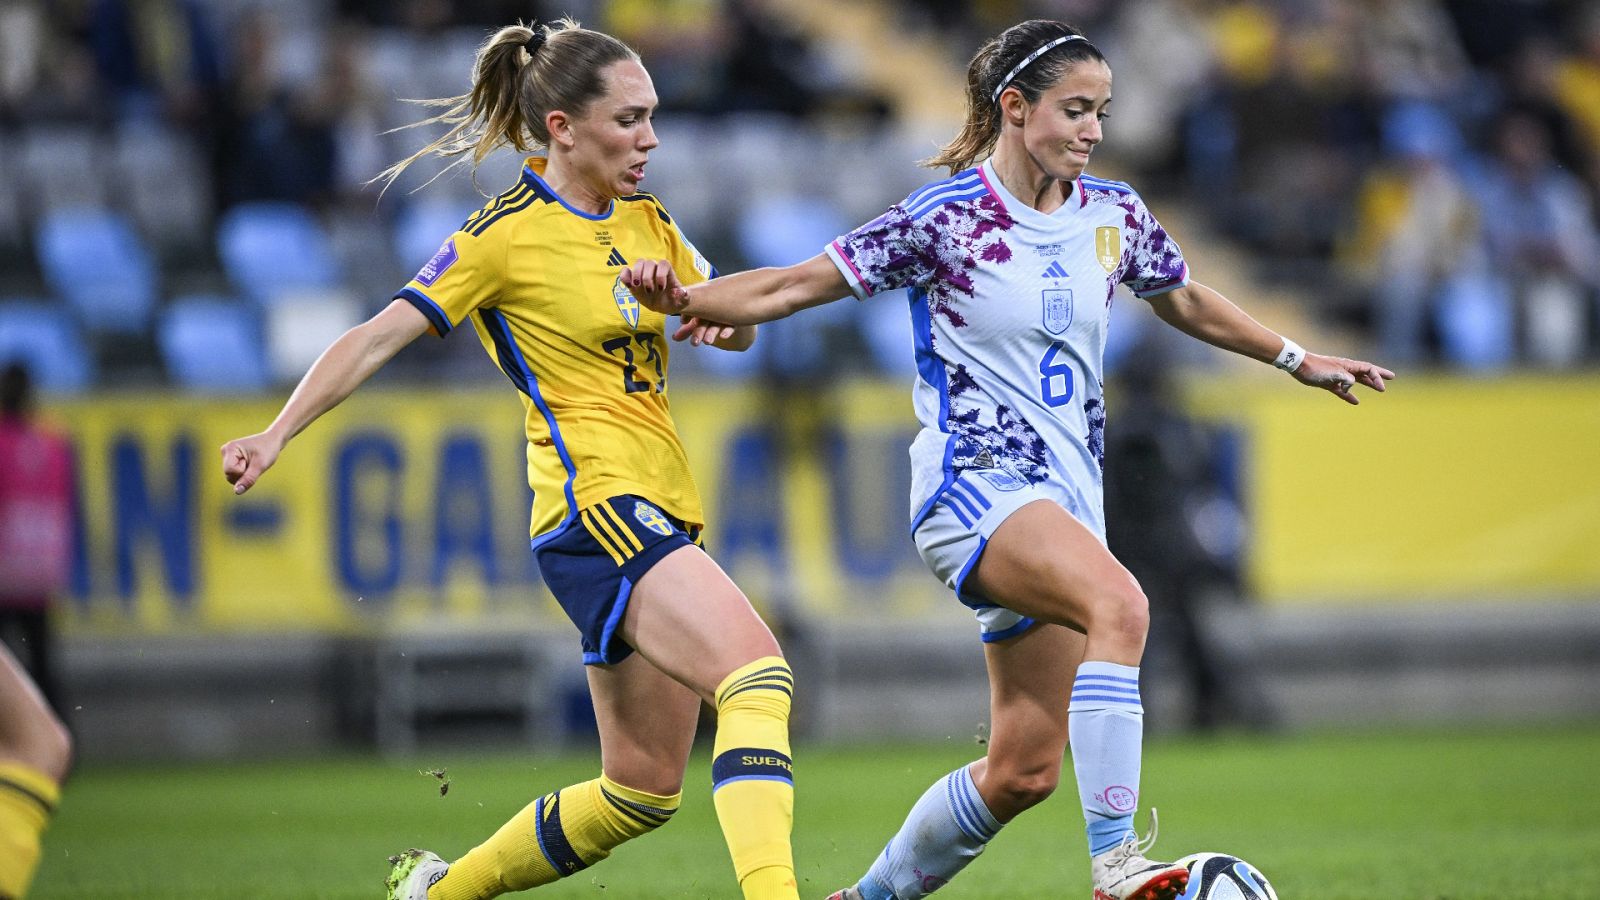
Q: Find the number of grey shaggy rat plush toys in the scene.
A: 0